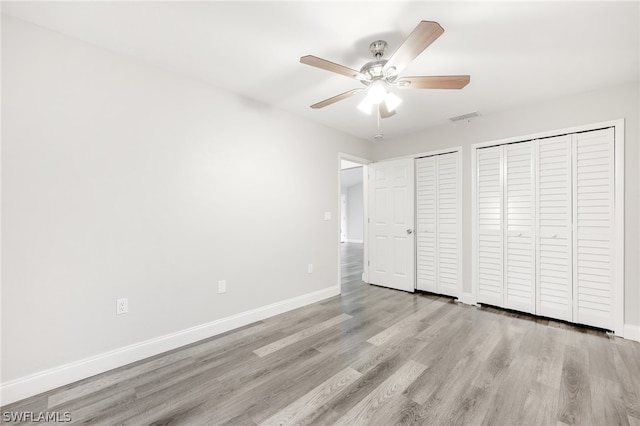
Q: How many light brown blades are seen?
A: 5